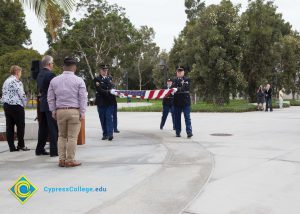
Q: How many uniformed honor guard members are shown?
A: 4